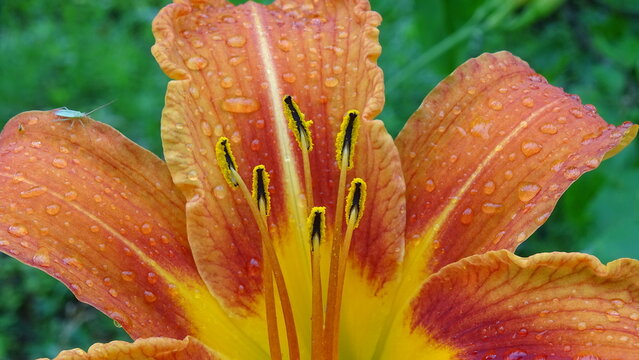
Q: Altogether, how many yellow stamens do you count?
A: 6